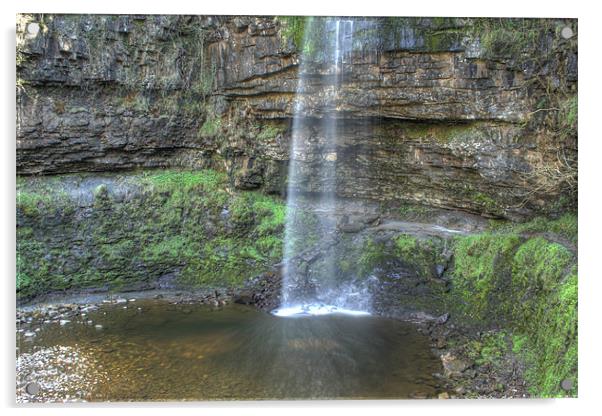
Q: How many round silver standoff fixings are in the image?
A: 4